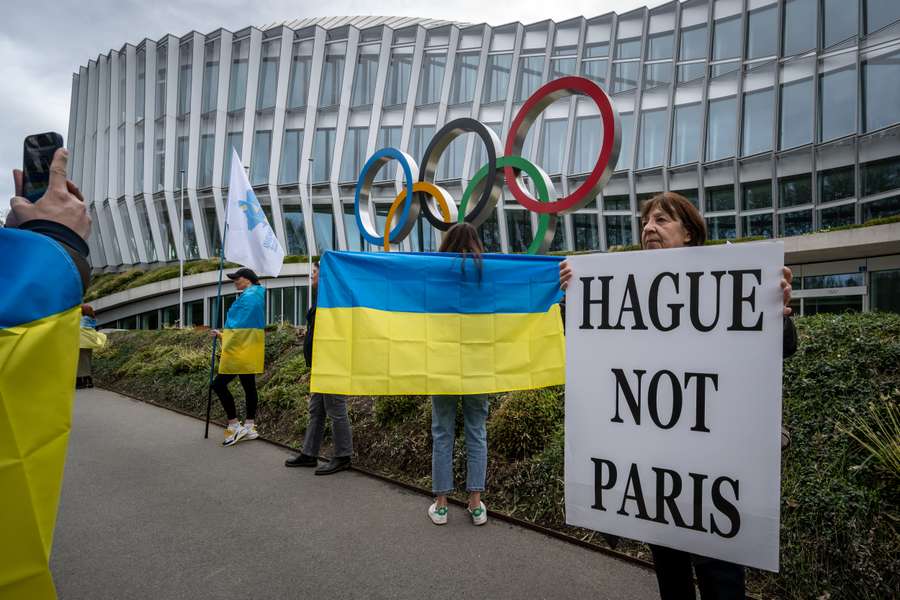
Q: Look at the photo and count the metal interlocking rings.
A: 5